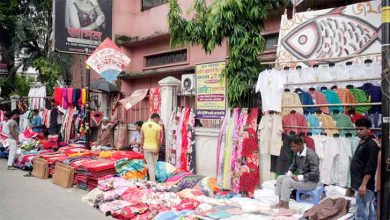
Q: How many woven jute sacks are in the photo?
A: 2